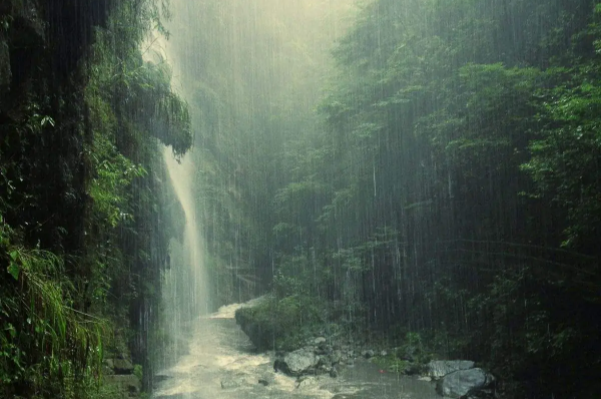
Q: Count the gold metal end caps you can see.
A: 0